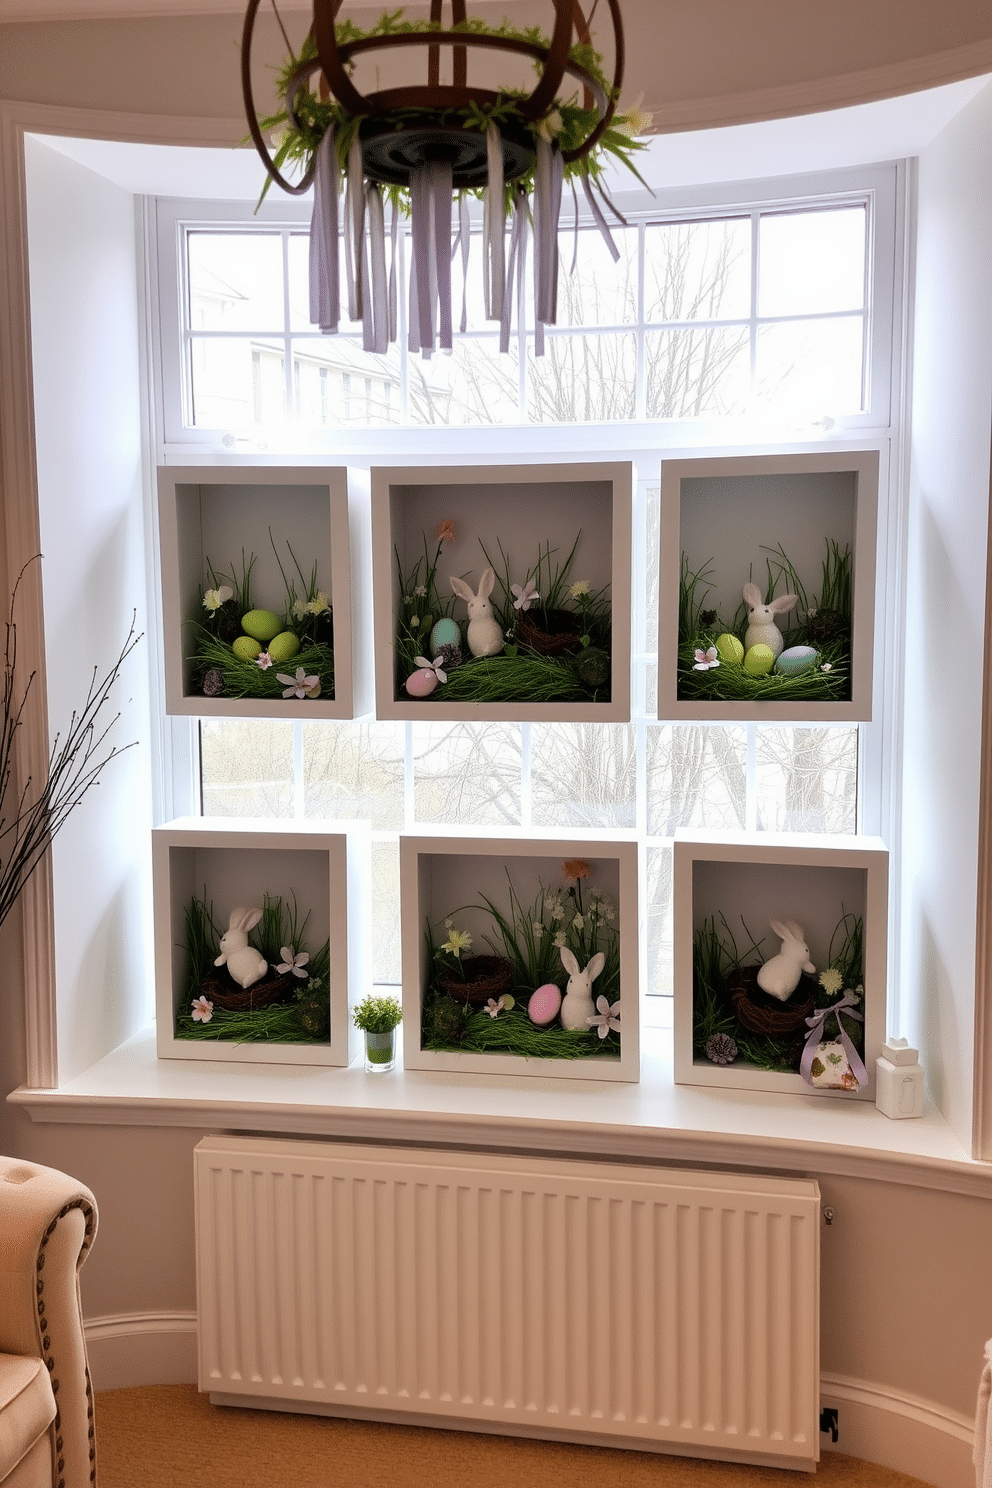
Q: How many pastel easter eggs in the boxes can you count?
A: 9